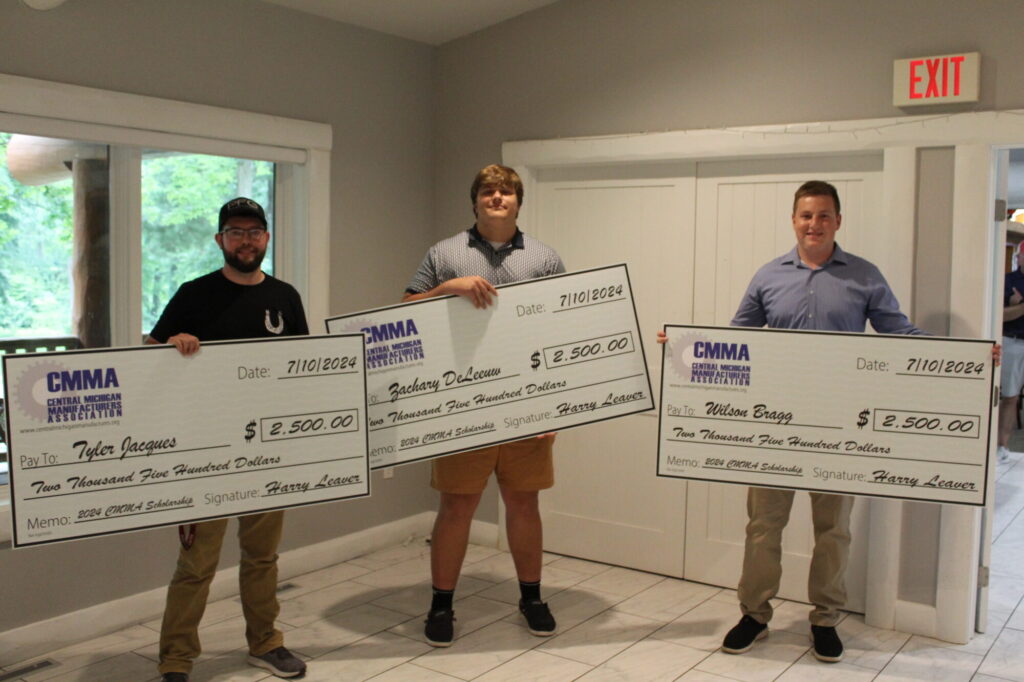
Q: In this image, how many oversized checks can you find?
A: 3